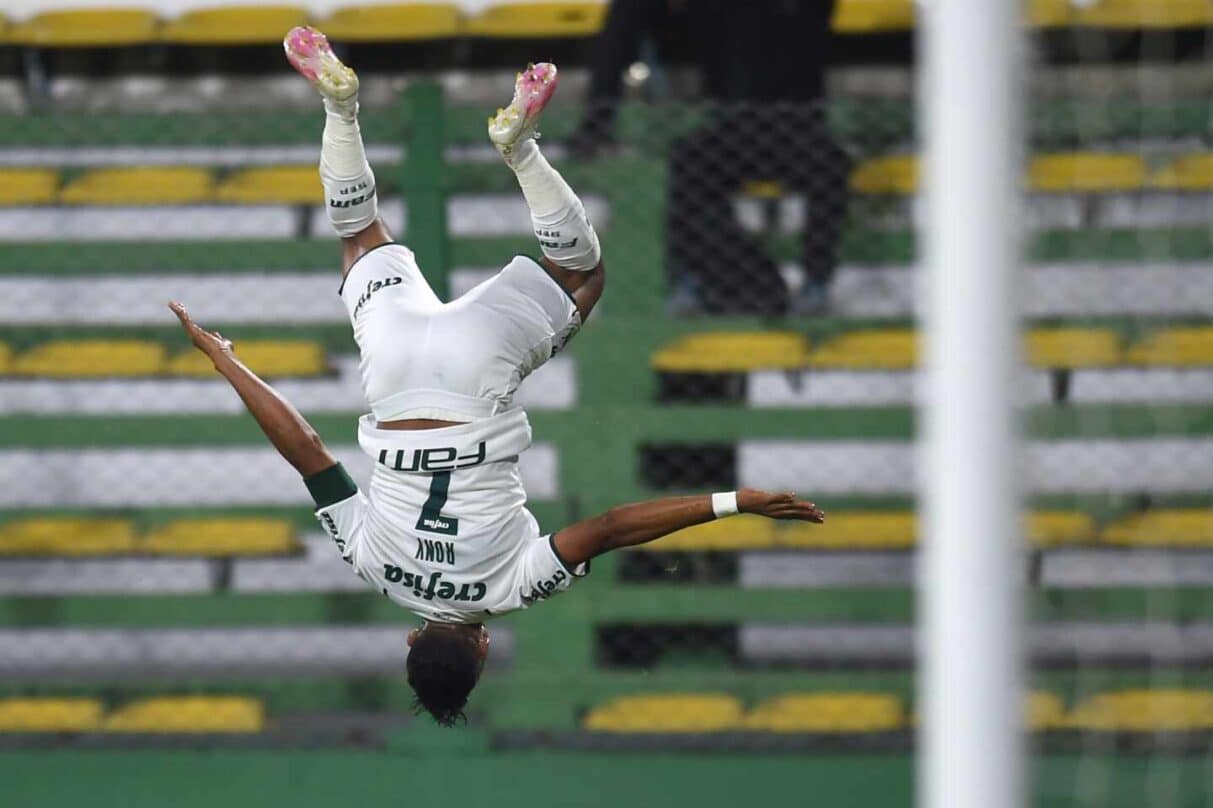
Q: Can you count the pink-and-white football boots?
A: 2